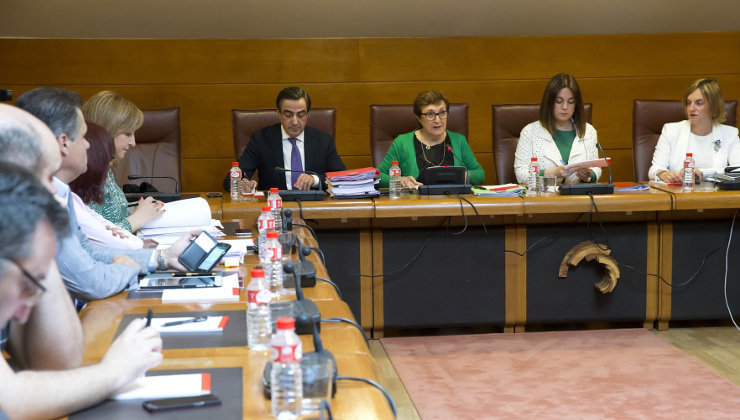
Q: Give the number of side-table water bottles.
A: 5